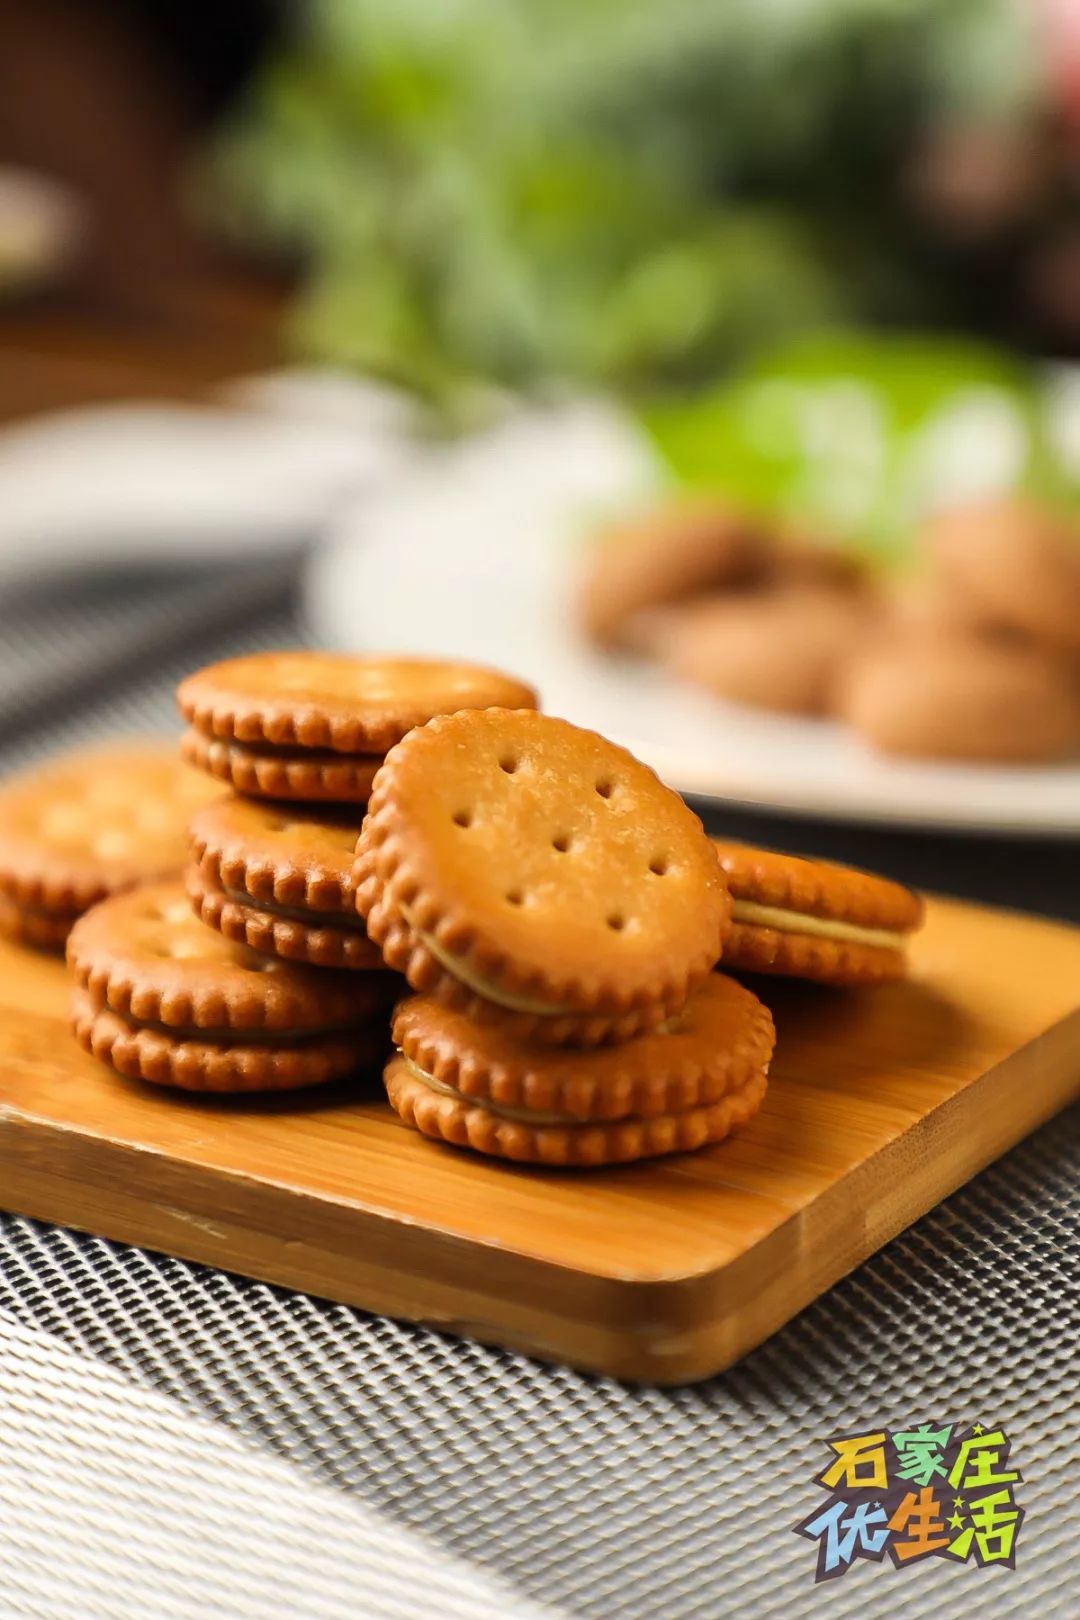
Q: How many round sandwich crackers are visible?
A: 7